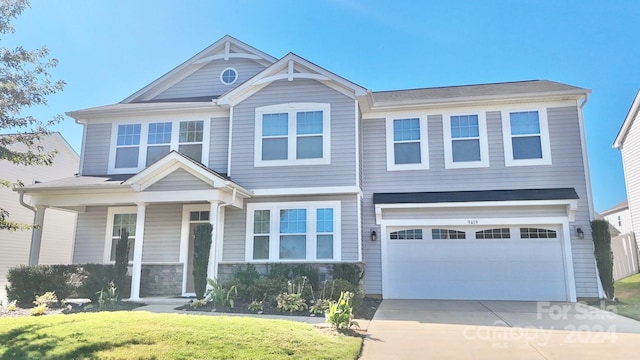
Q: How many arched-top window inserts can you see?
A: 4